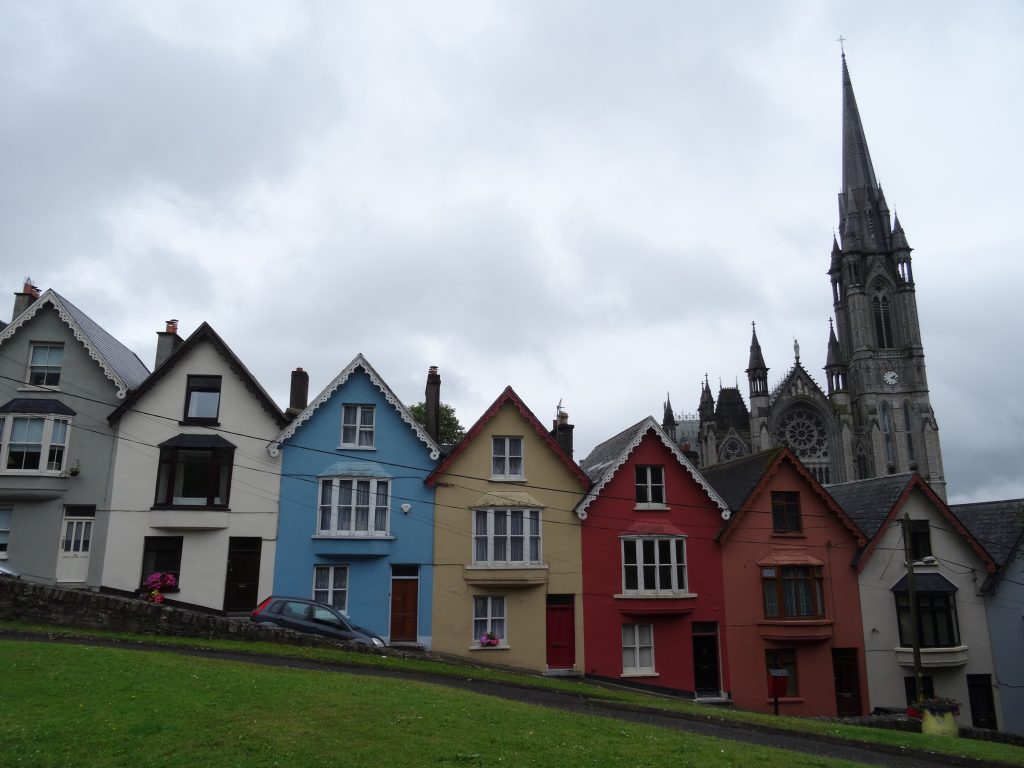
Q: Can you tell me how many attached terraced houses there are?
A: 8